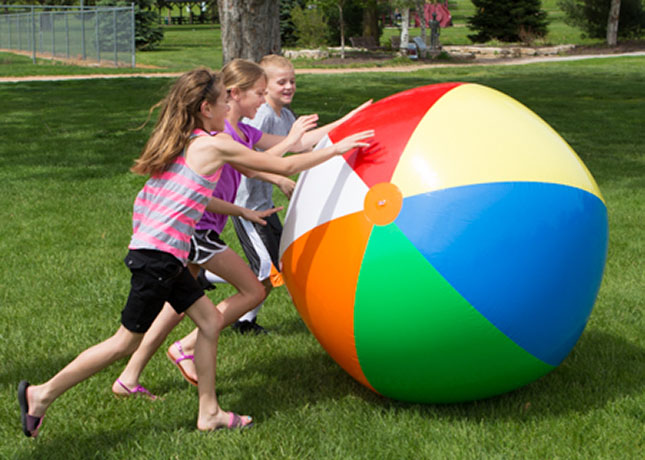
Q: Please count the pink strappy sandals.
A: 2